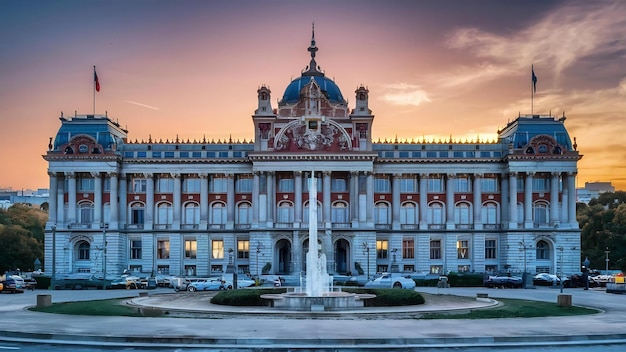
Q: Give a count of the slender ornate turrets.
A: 2